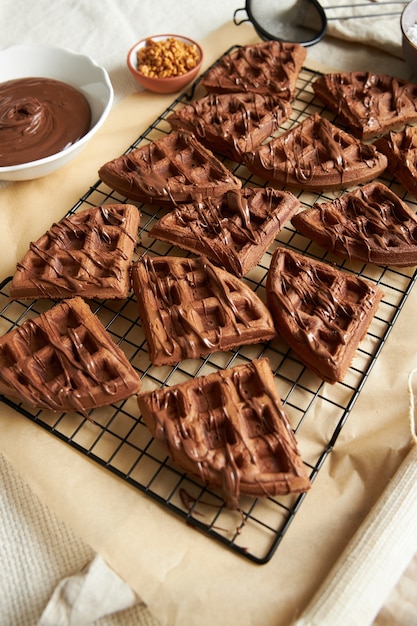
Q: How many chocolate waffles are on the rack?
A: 13